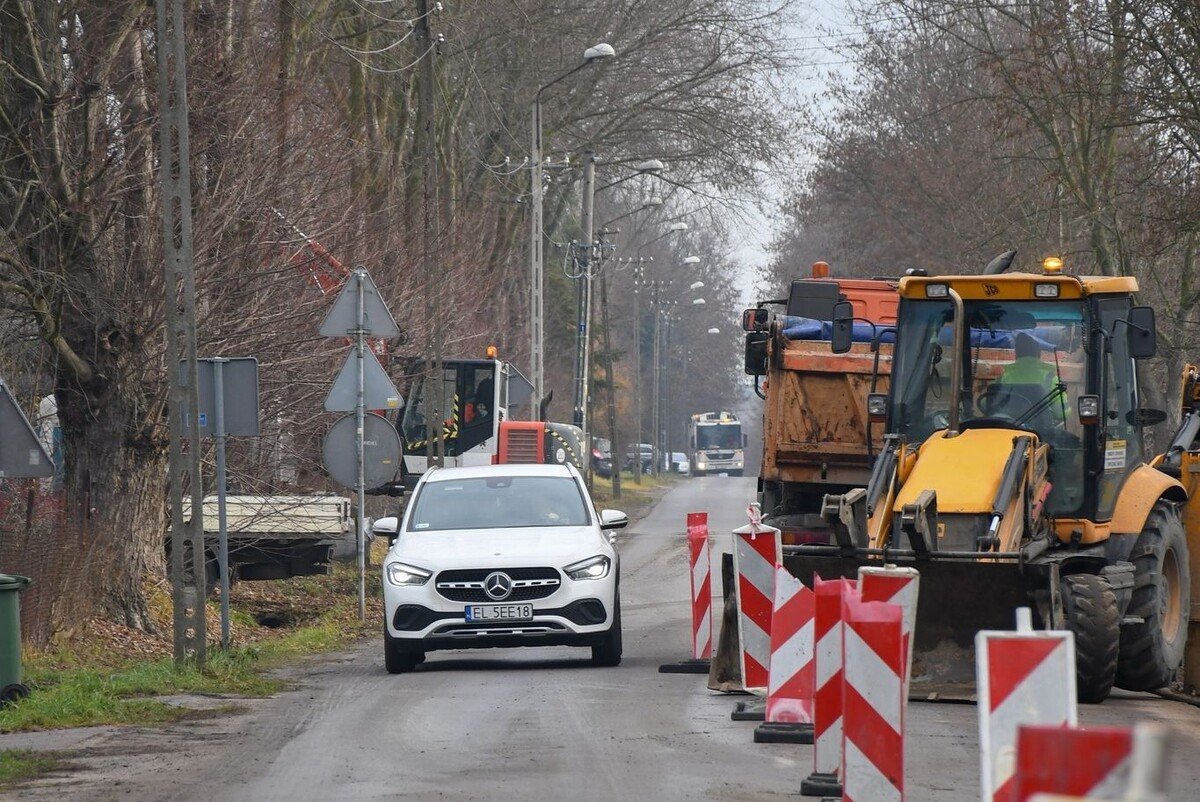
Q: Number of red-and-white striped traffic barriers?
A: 8